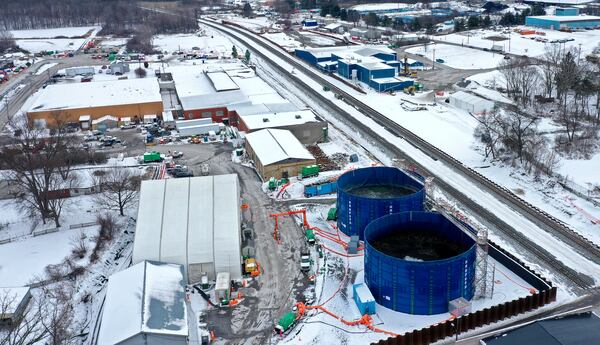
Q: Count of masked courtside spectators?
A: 0